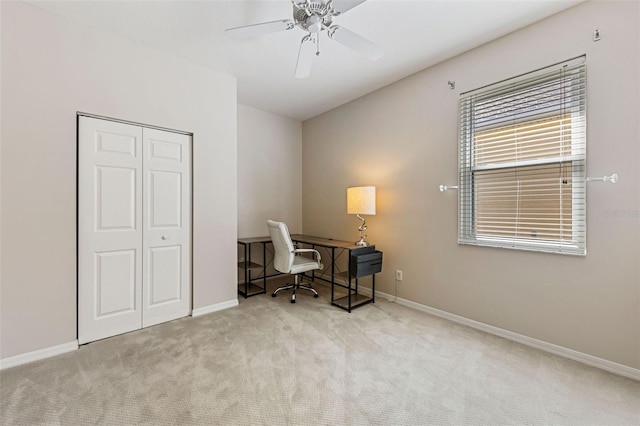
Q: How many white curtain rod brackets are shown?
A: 2